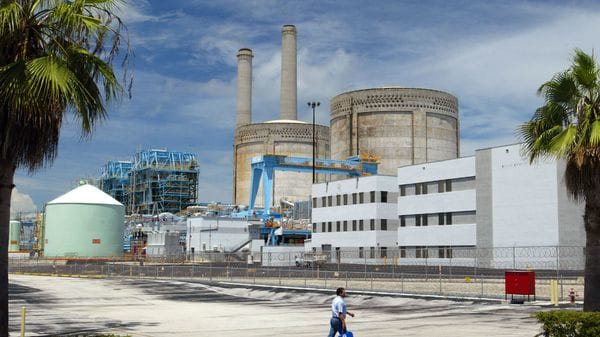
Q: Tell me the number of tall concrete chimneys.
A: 2